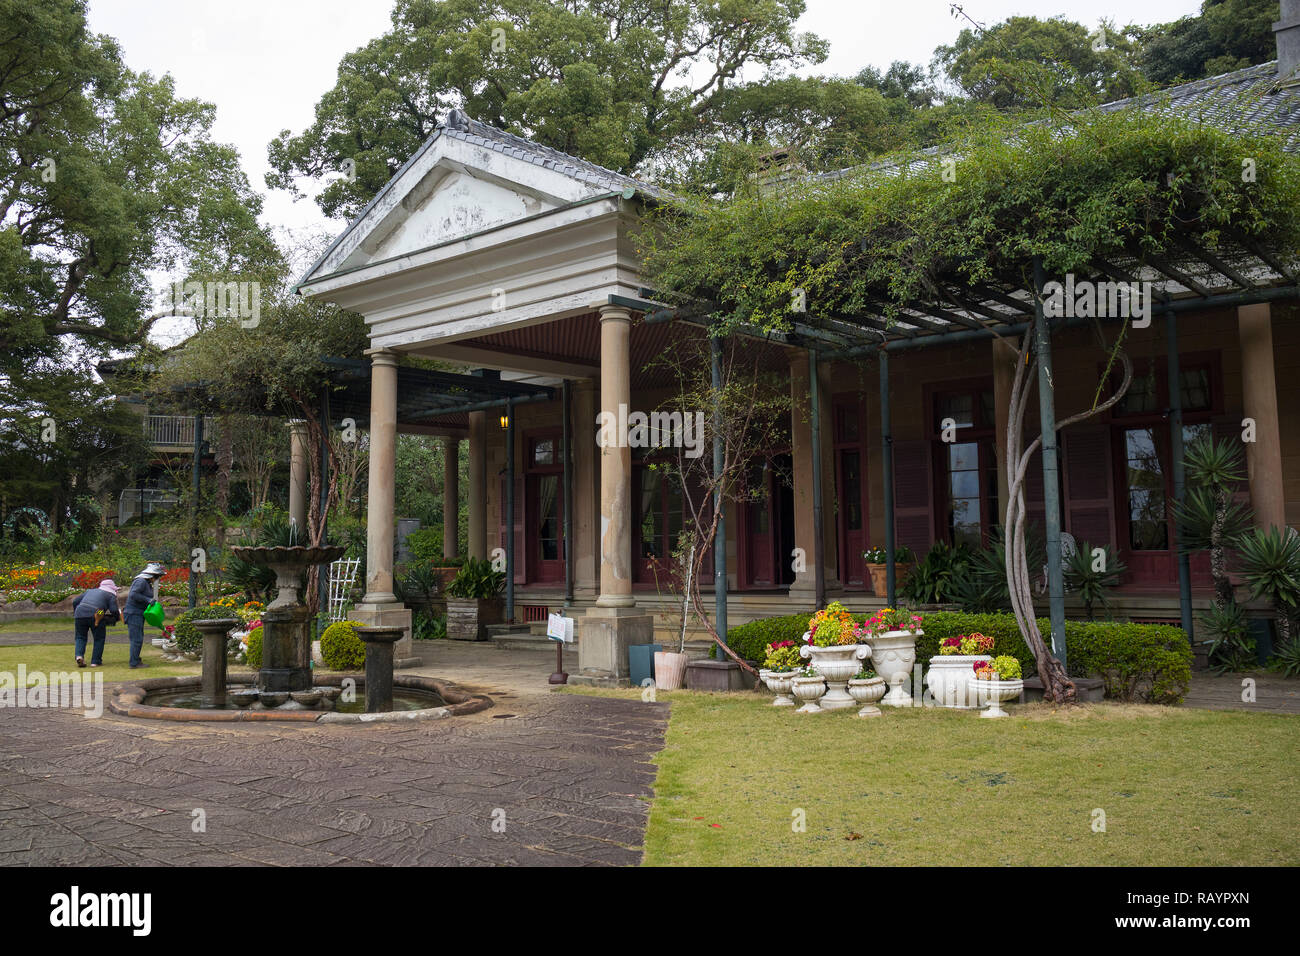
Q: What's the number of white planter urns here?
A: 8